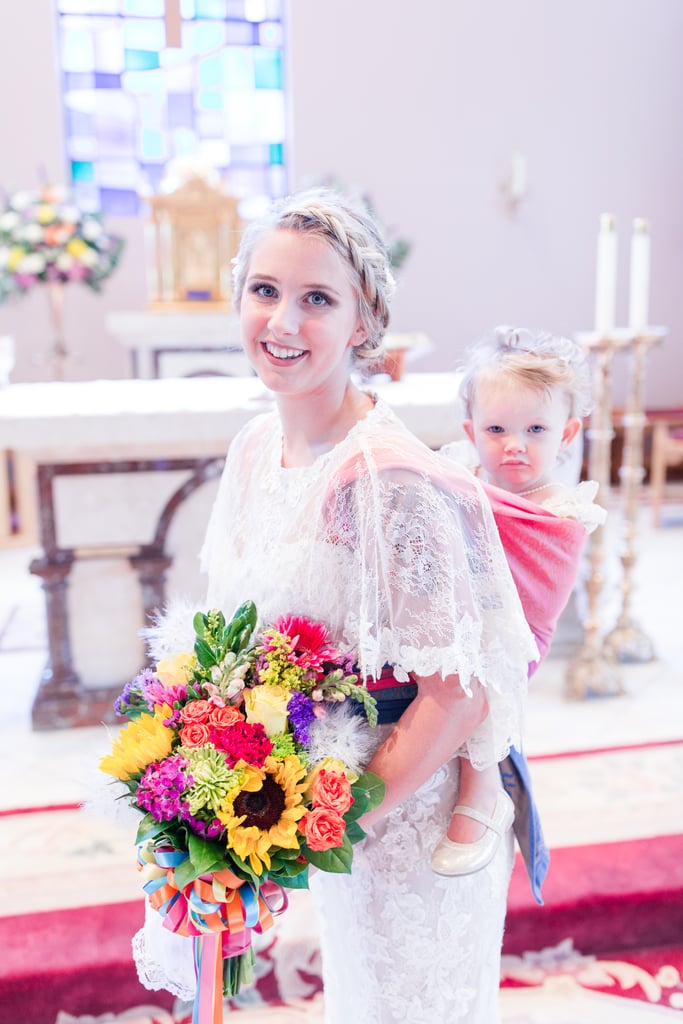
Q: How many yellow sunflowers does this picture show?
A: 2